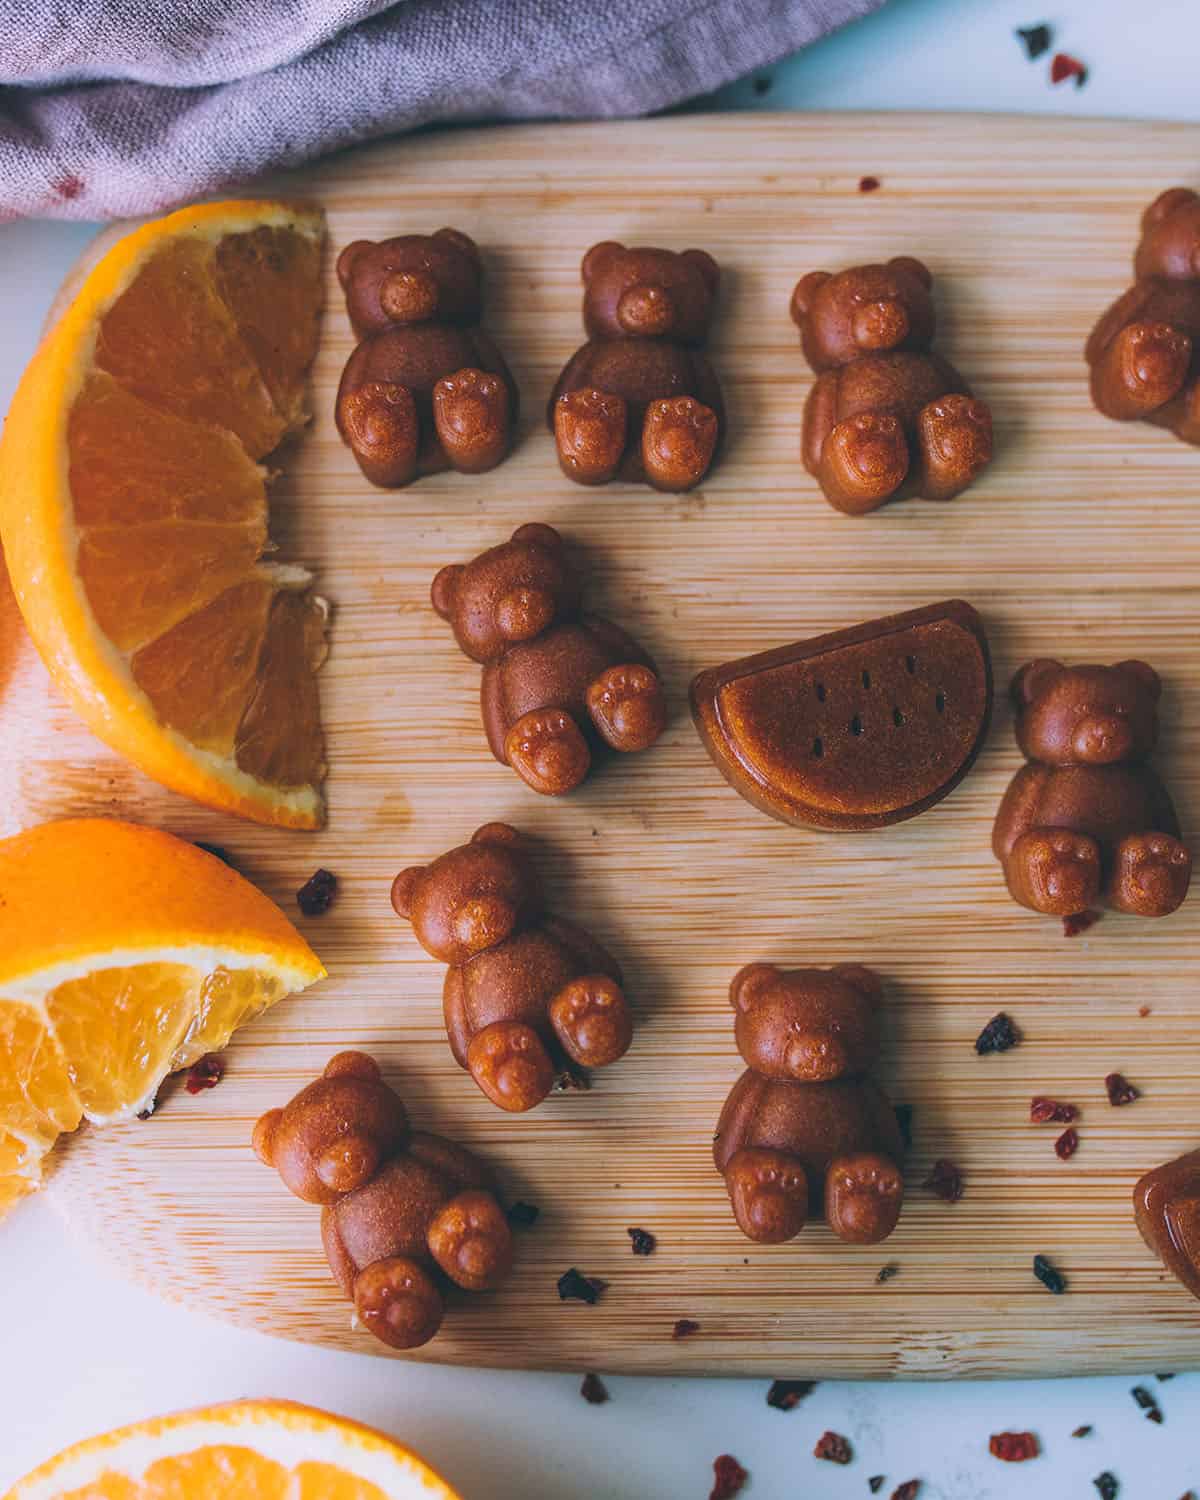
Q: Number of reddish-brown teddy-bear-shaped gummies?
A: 9